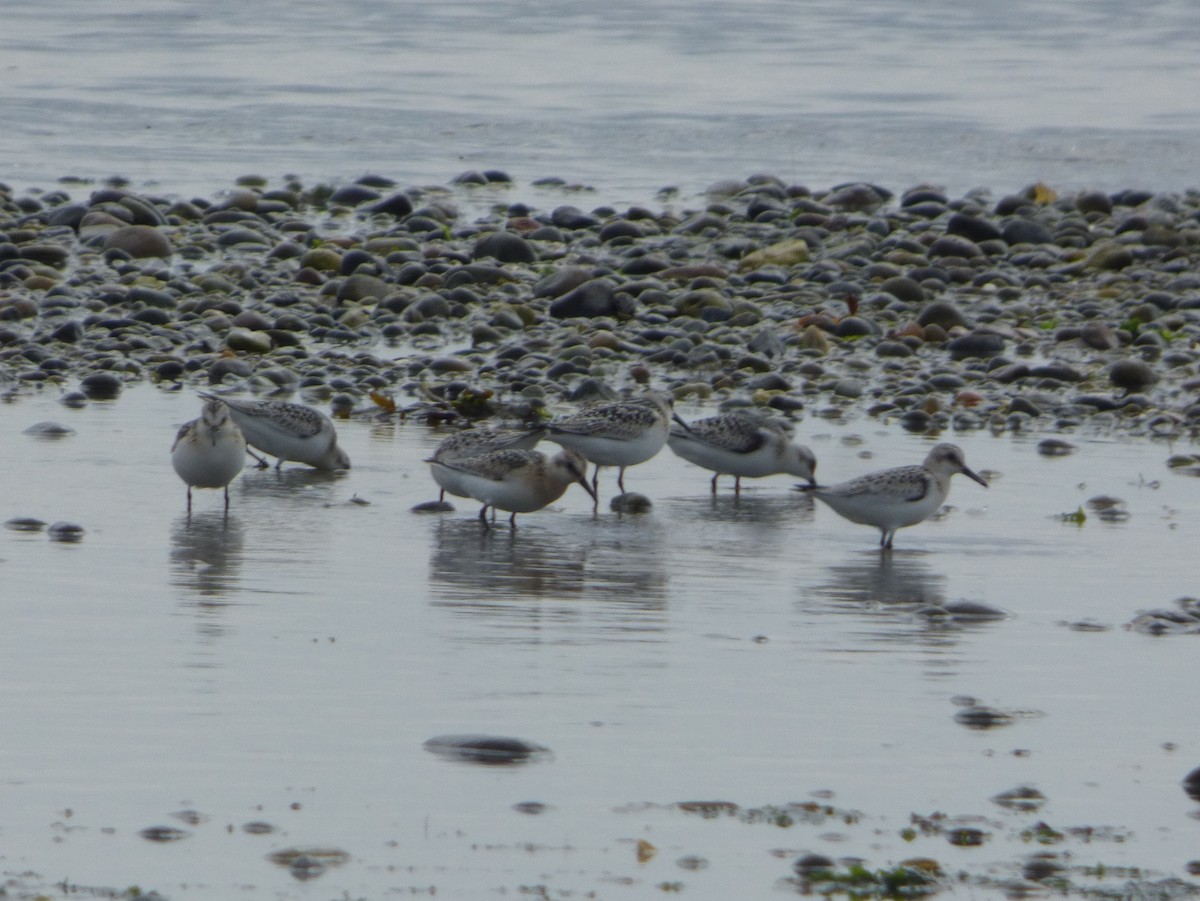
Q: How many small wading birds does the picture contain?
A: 7